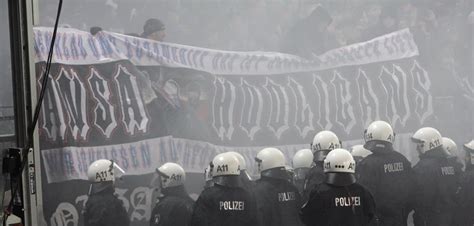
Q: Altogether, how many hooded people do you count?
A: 1